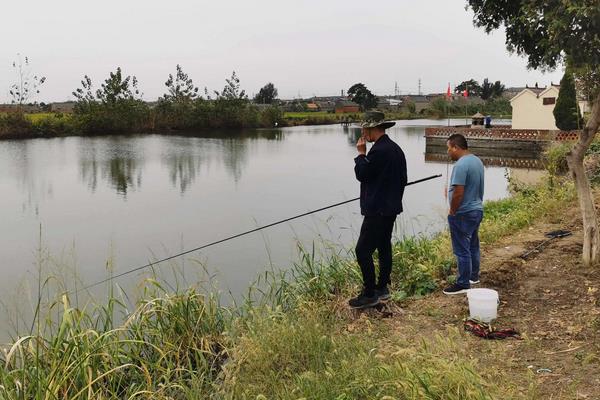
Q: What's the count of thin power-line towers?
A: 2